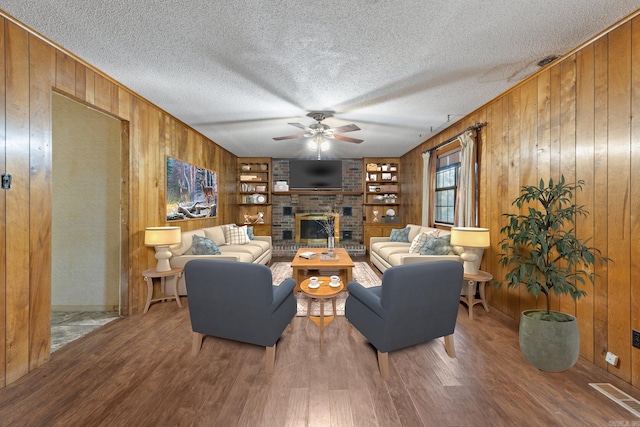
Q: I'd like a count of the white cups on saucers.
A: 2